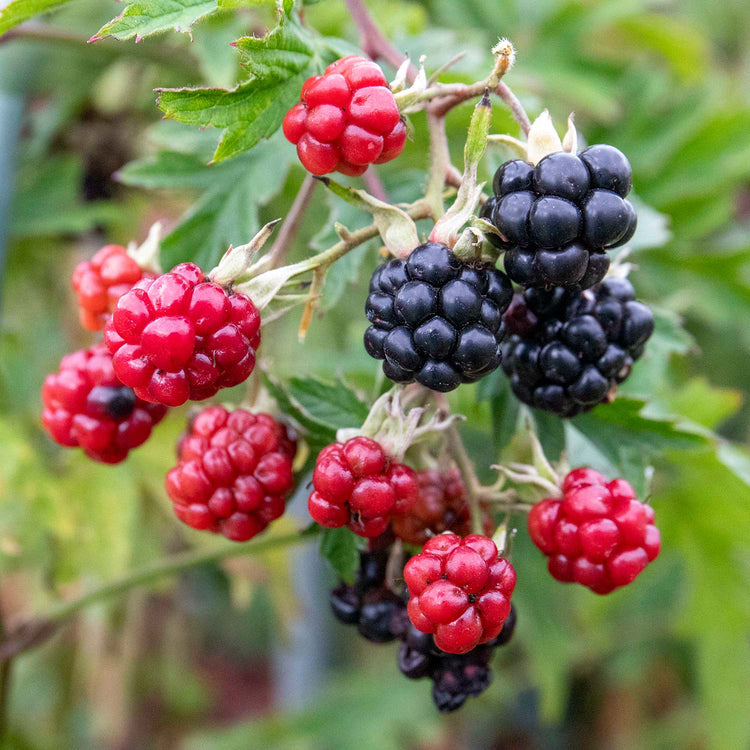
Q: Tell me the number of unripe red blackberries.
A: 9